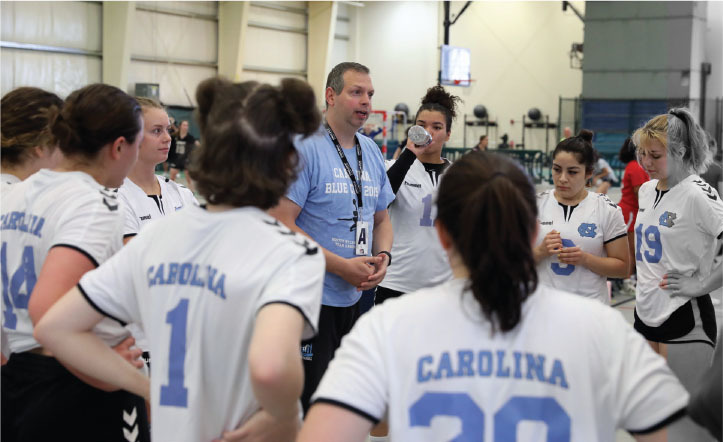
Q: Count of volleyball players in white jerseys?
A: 8